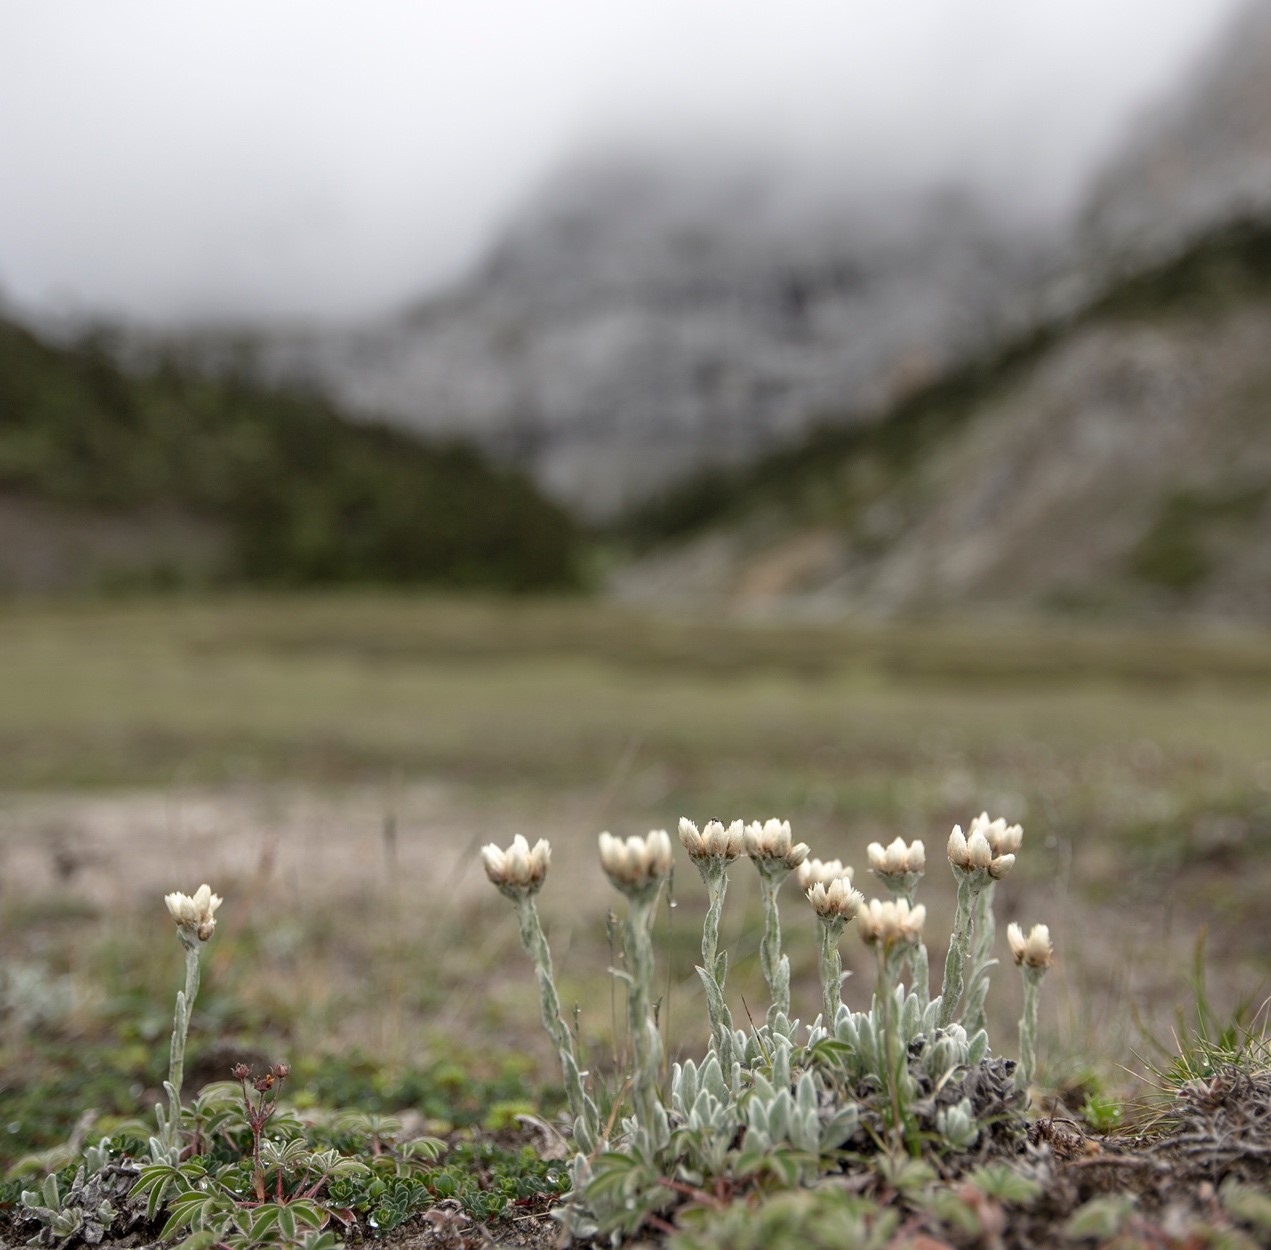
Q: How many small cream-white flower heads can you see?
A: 12